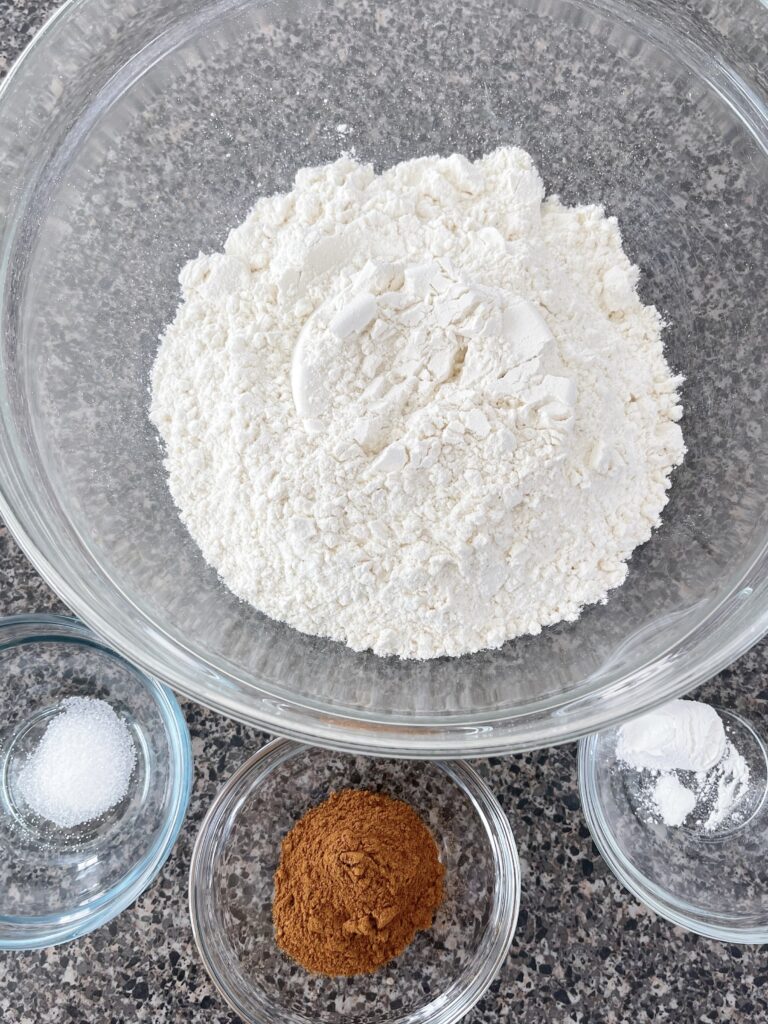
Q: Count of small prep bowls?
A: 3